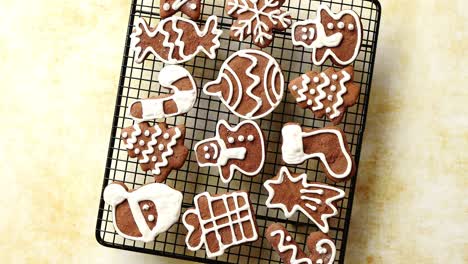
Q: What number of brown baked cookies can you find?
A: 14